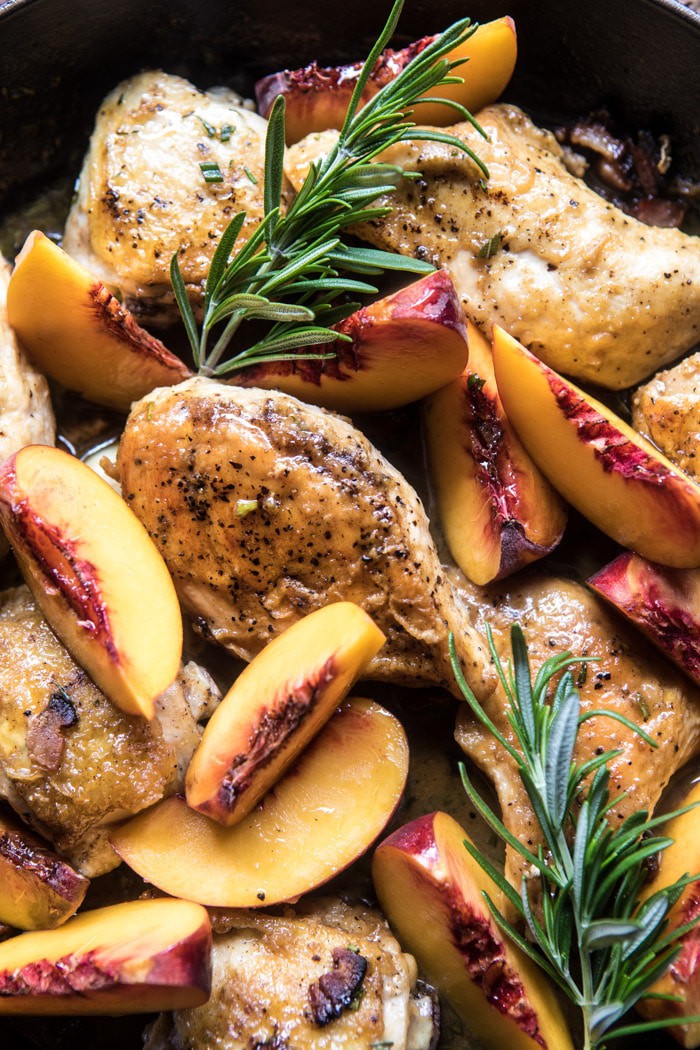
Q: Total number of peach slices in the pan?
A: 13